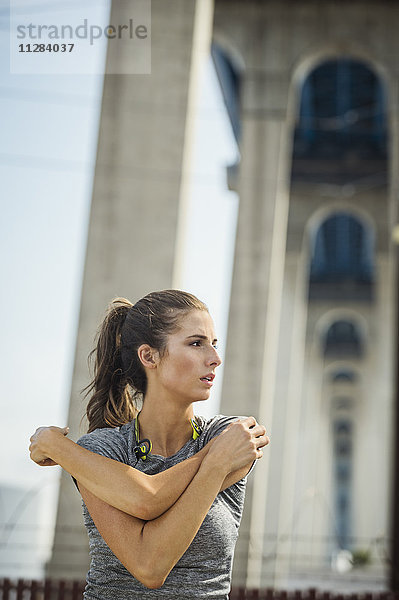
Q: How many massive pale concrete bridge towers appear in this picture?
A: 2